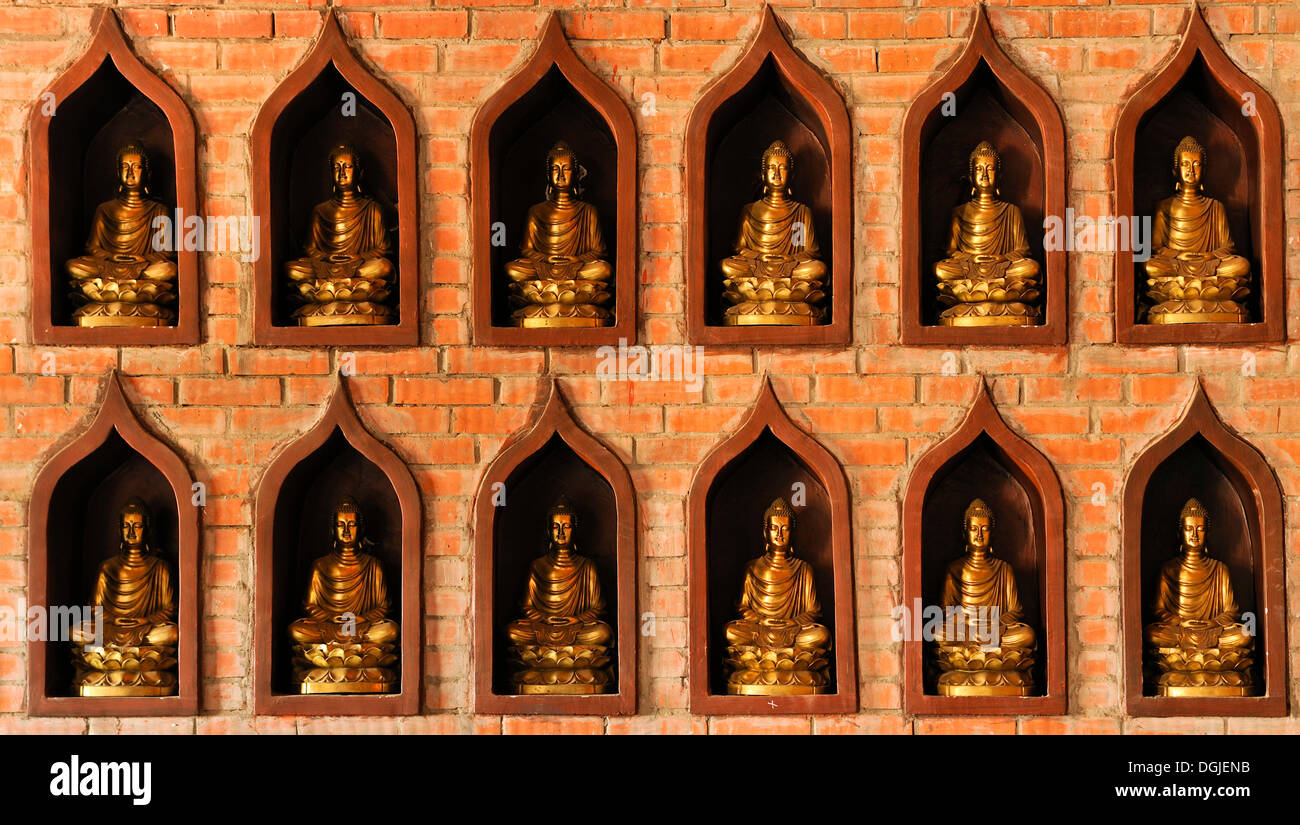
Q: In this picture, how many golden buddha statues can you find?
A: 12